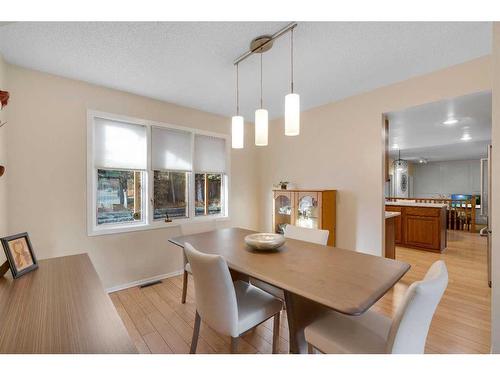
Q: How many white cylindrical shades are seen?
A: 3